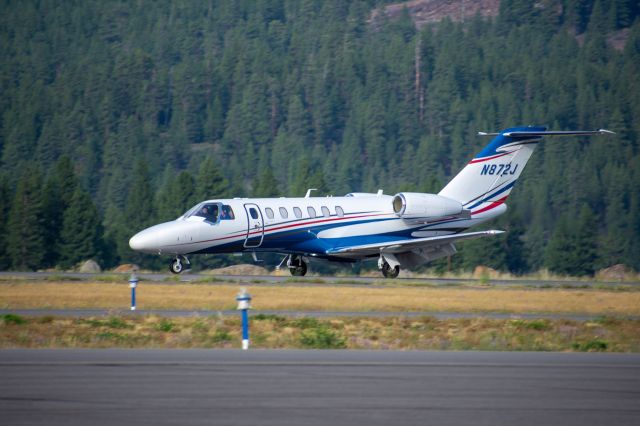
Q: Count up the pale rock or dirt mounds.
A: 5